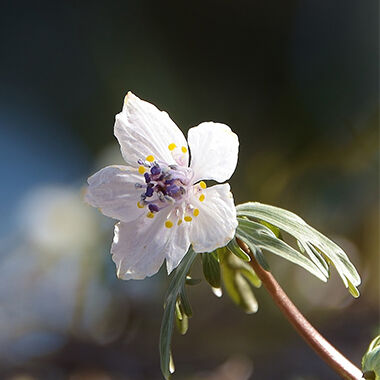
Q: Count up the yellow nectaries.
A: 12